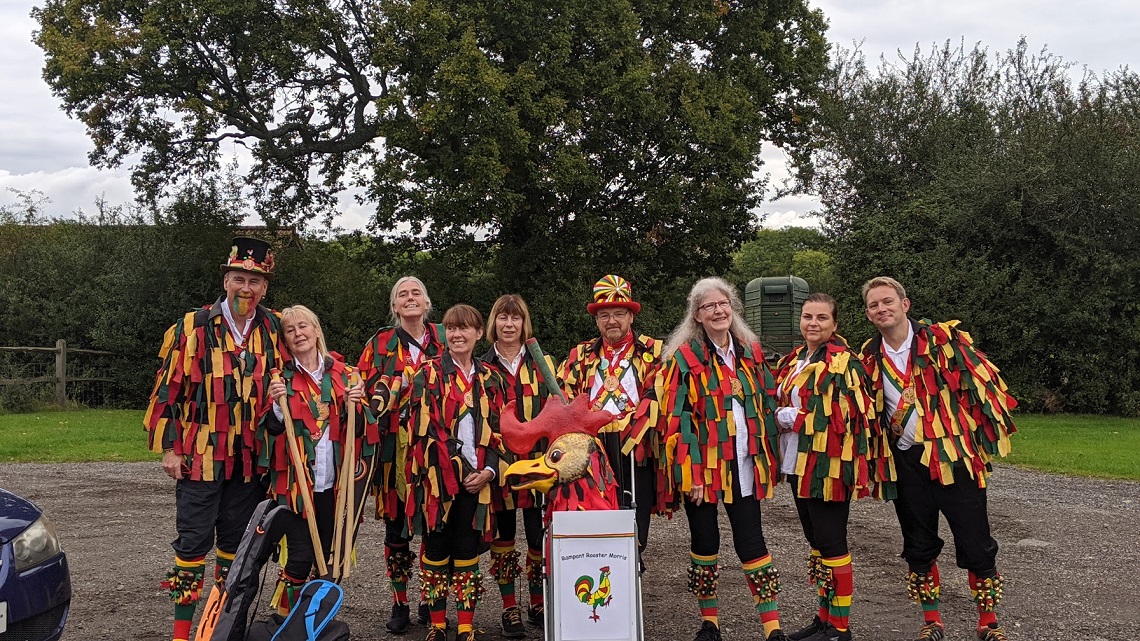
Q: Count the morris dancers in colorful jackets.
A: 9